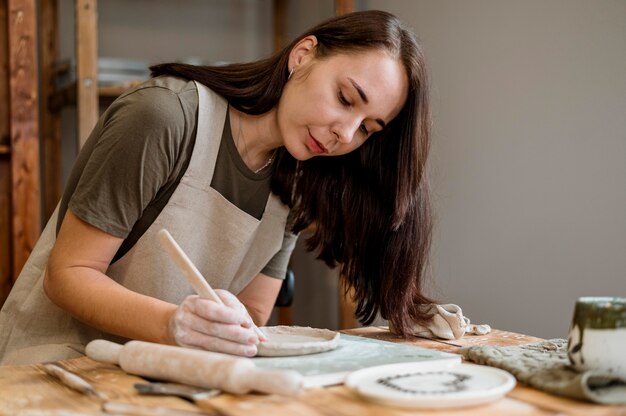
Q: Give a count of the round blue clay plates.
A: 0